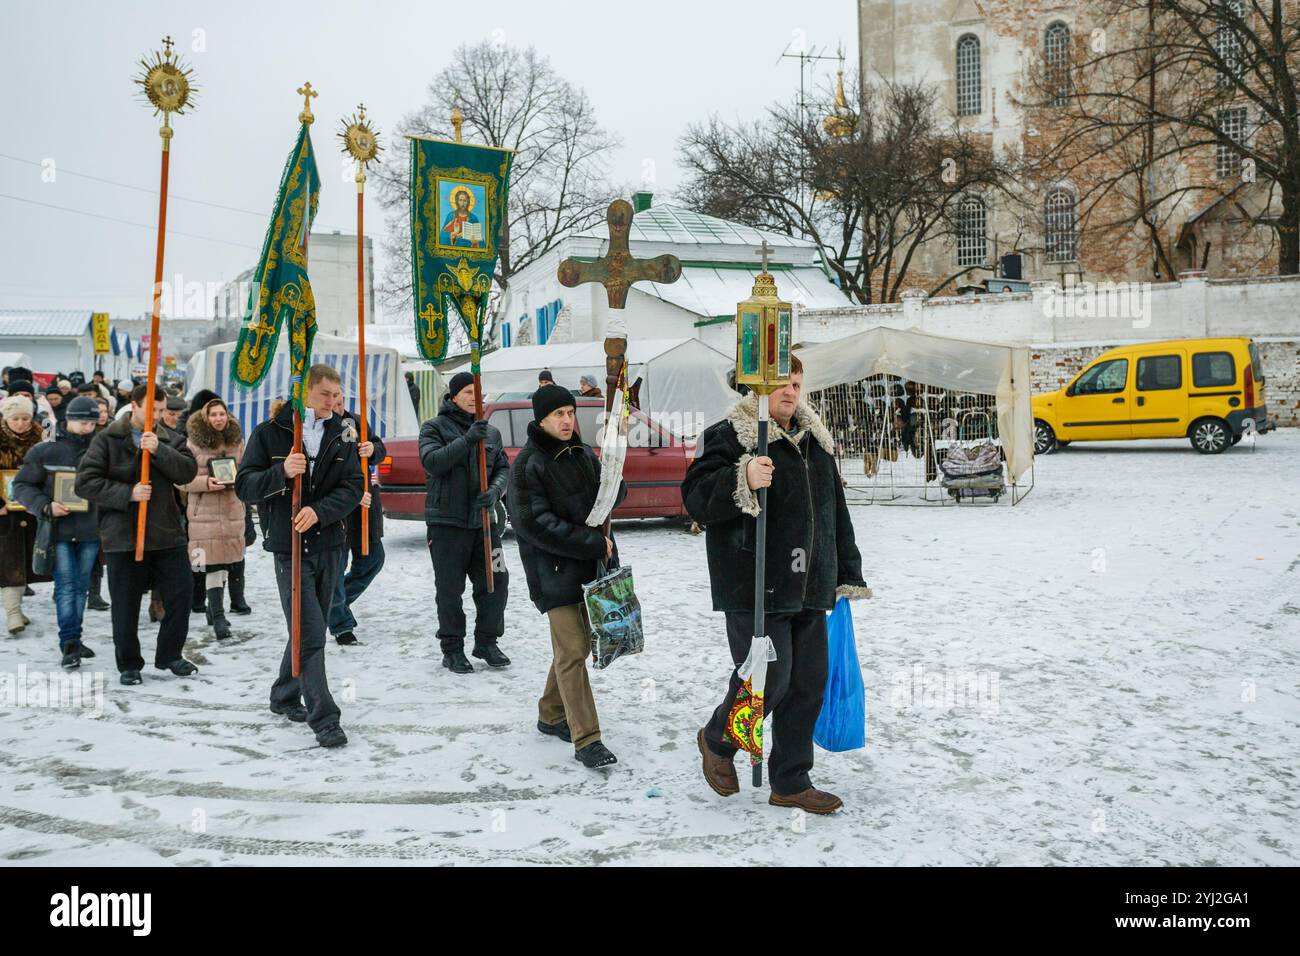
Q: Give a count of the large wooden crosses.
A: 1